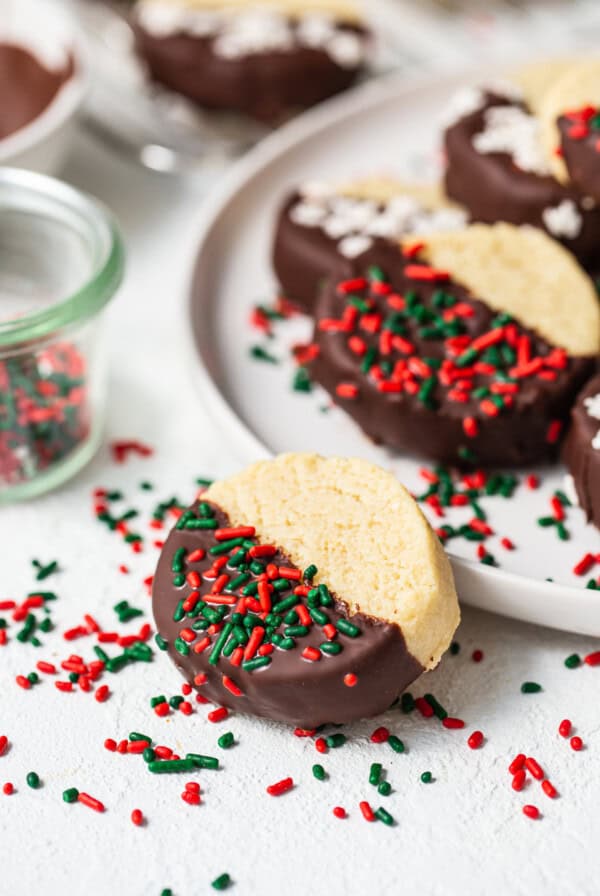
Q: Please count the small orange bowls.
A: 0